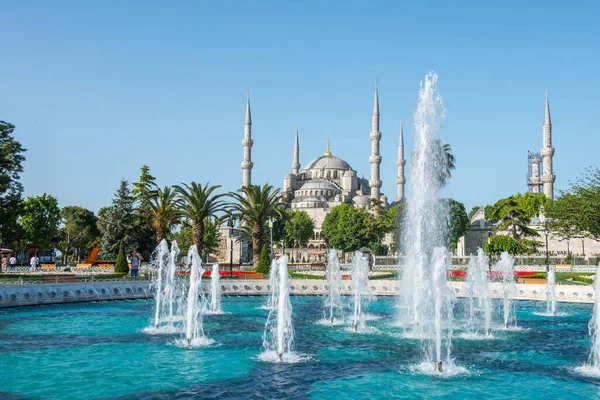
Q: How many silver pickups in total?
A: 0